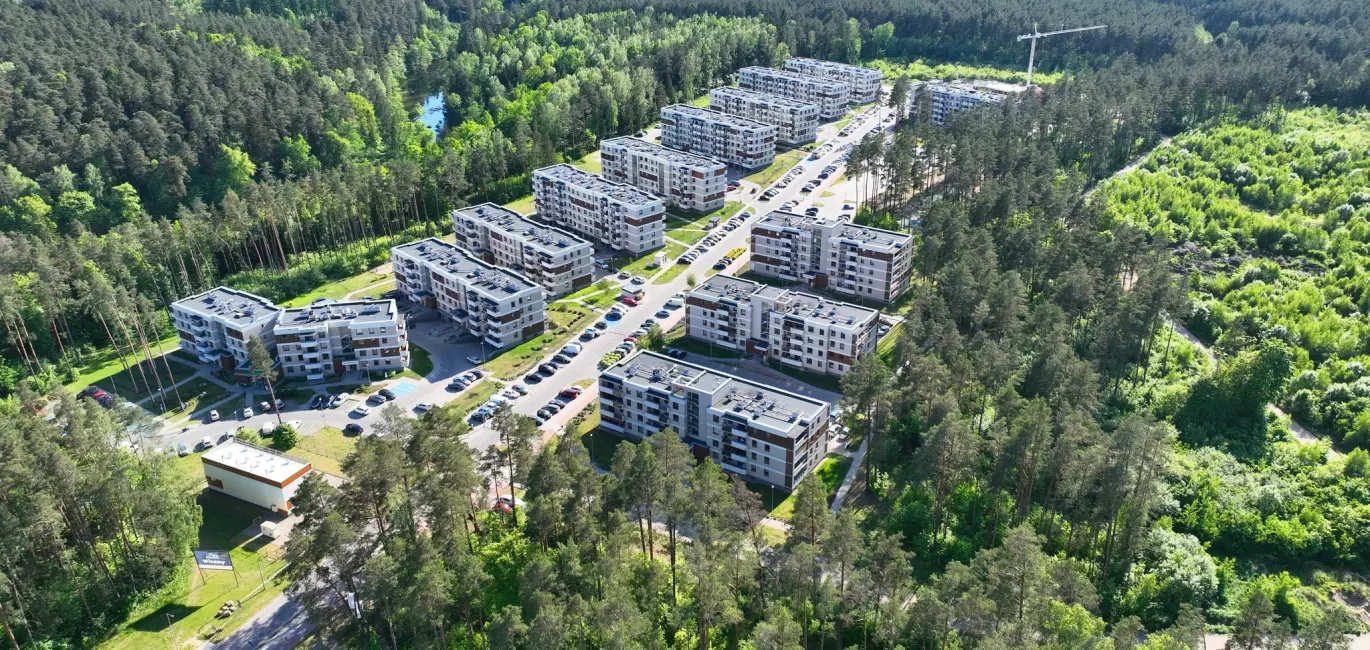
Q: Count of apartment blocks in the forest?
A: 14